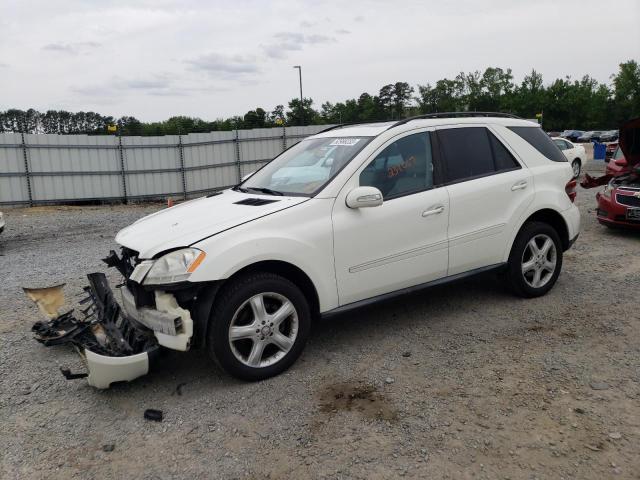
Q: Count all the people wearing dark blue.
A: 0